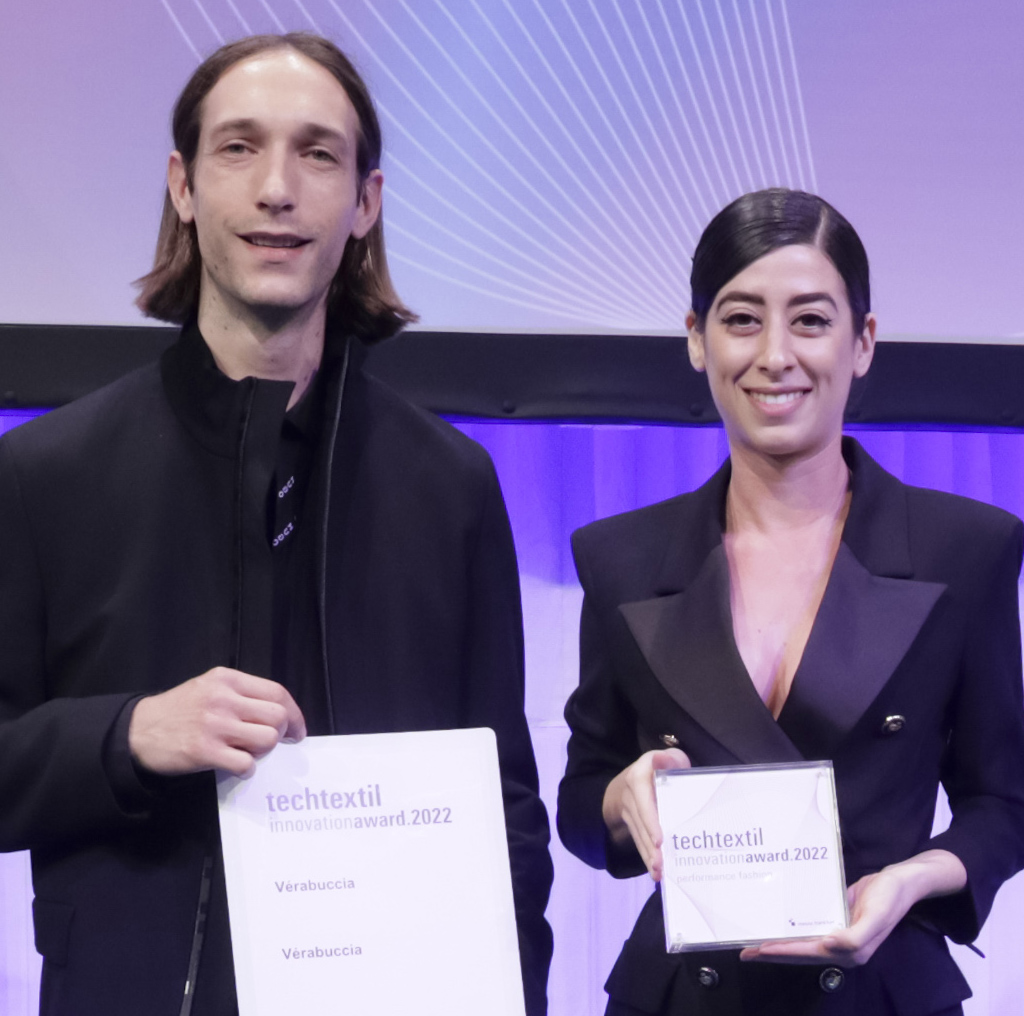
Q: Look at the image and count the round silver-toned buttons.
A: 4